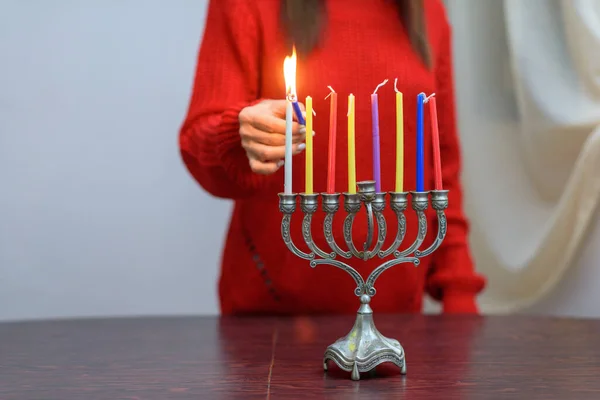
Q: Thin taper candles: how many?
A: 9